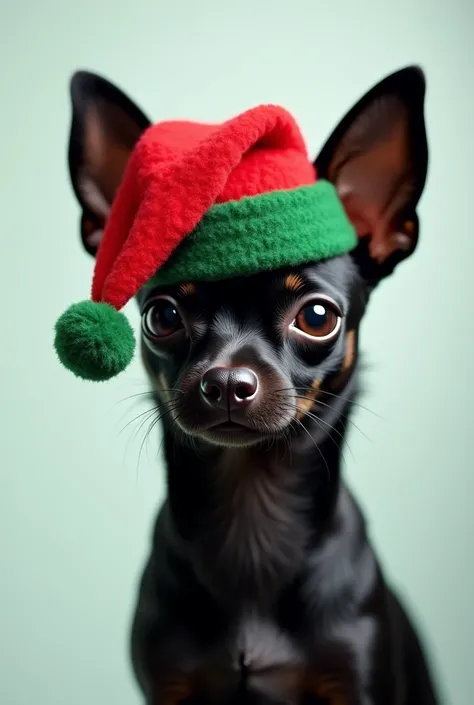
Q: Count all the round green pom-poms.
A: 1